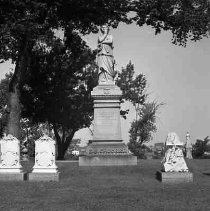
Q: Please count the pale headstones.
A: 3